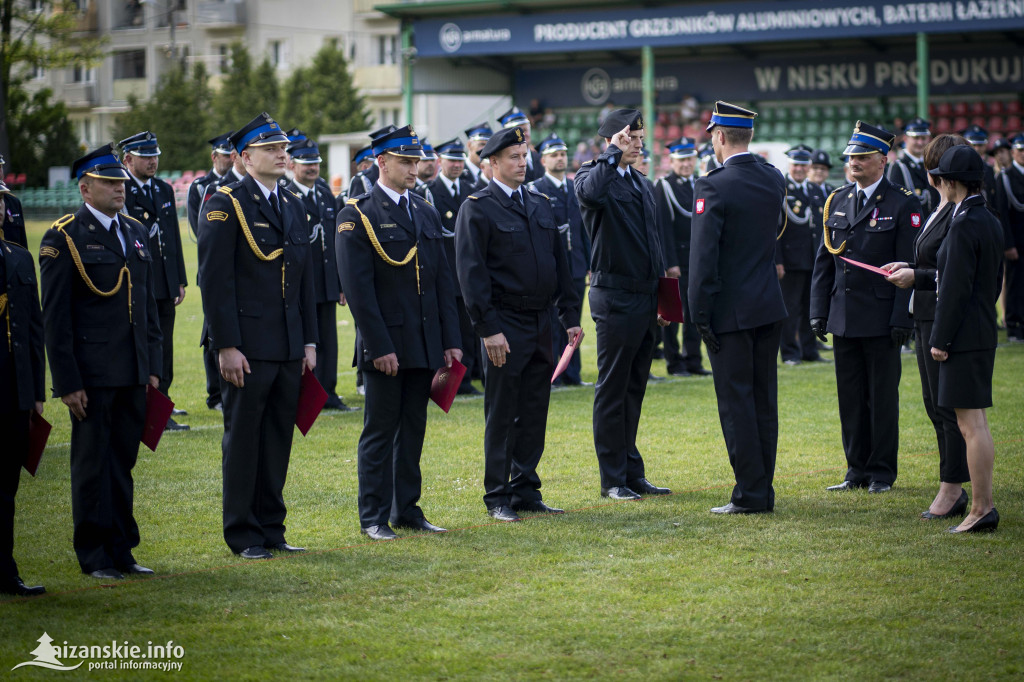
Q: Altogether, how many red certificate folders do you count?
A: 7